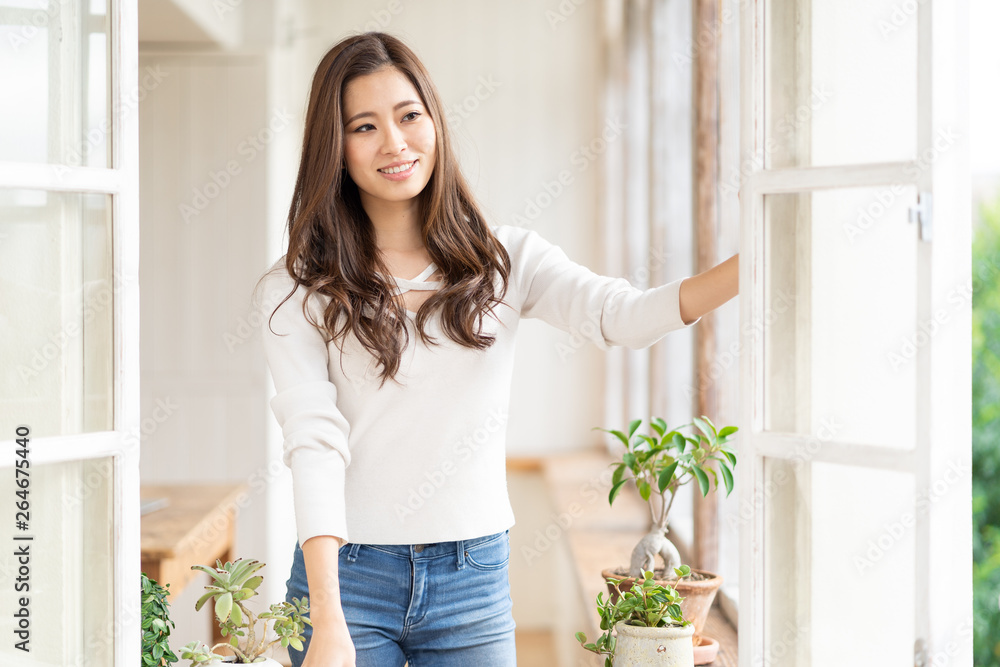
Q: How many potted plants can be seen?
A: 4